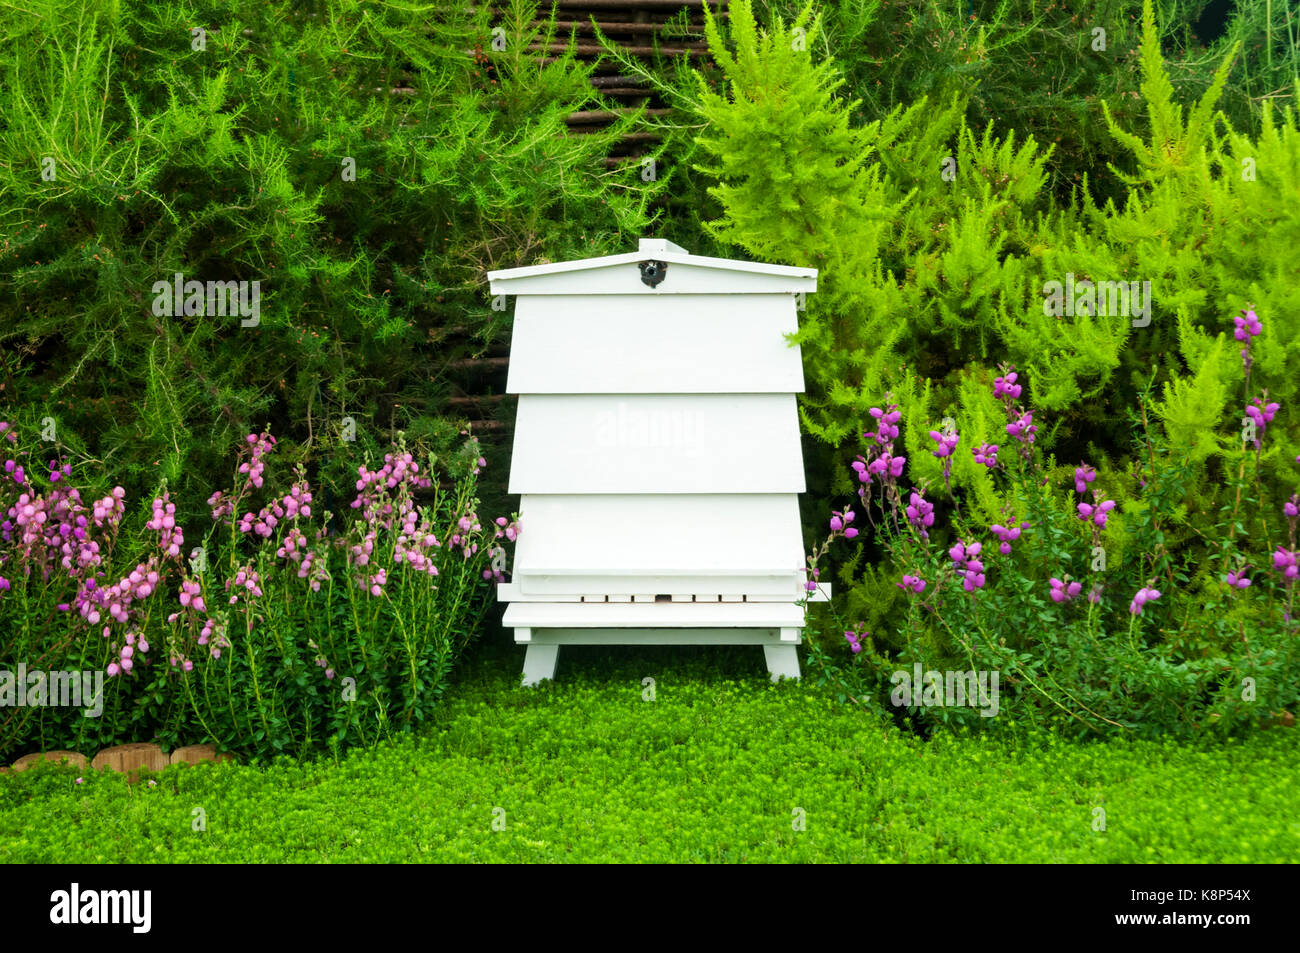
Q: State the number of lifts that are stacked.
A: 3